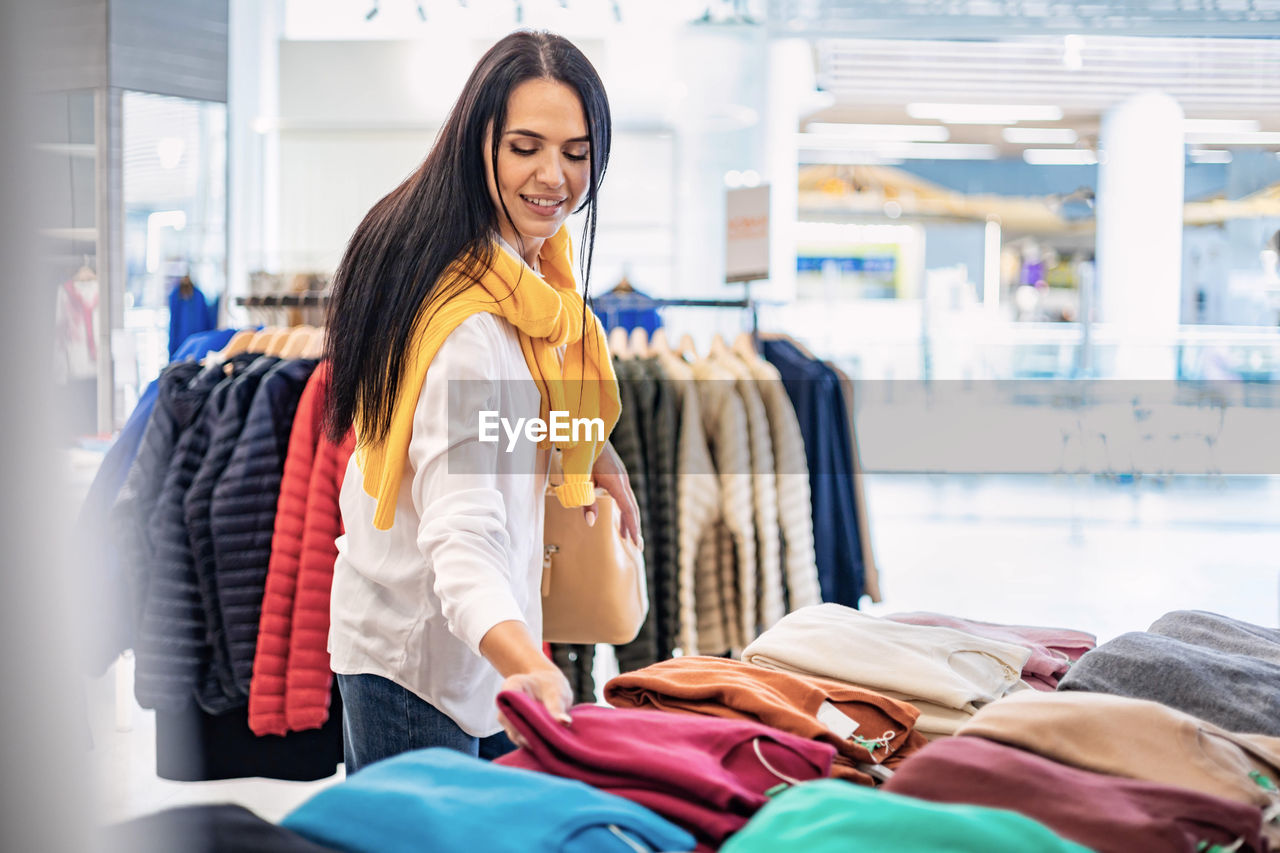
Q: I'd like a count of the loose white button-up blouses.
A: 1